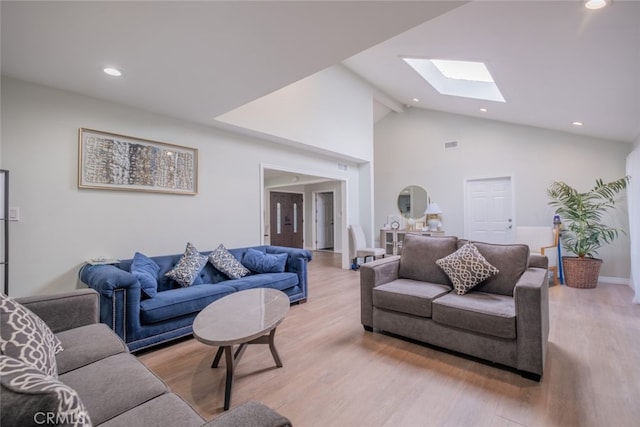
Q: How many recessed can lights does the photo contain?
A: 5